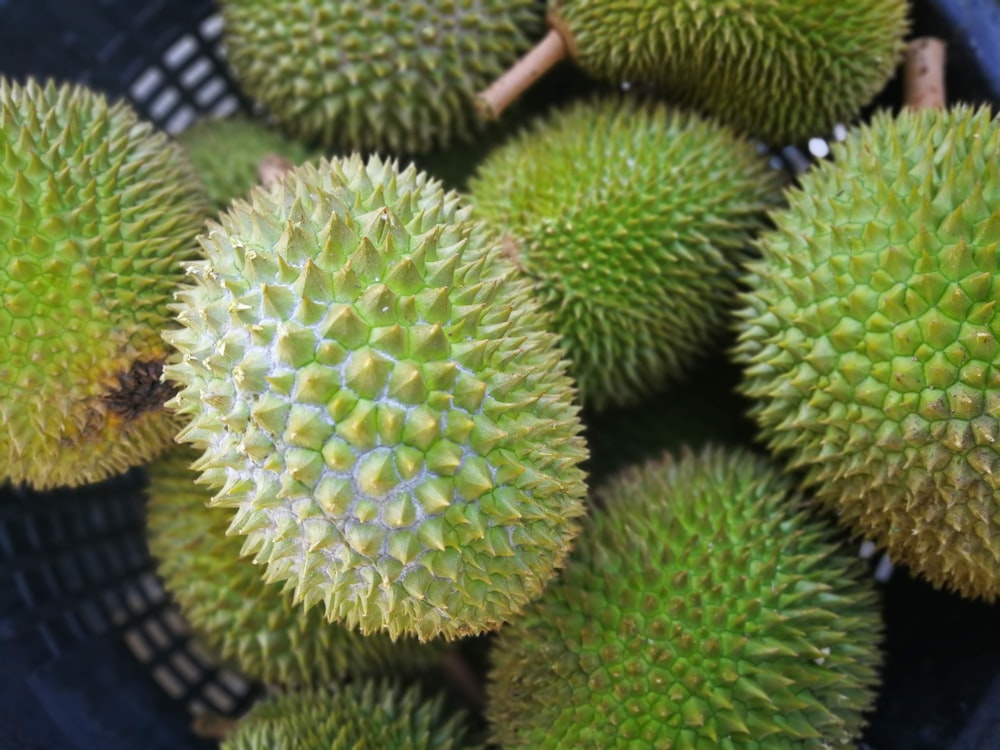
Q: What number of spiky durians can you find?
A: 10